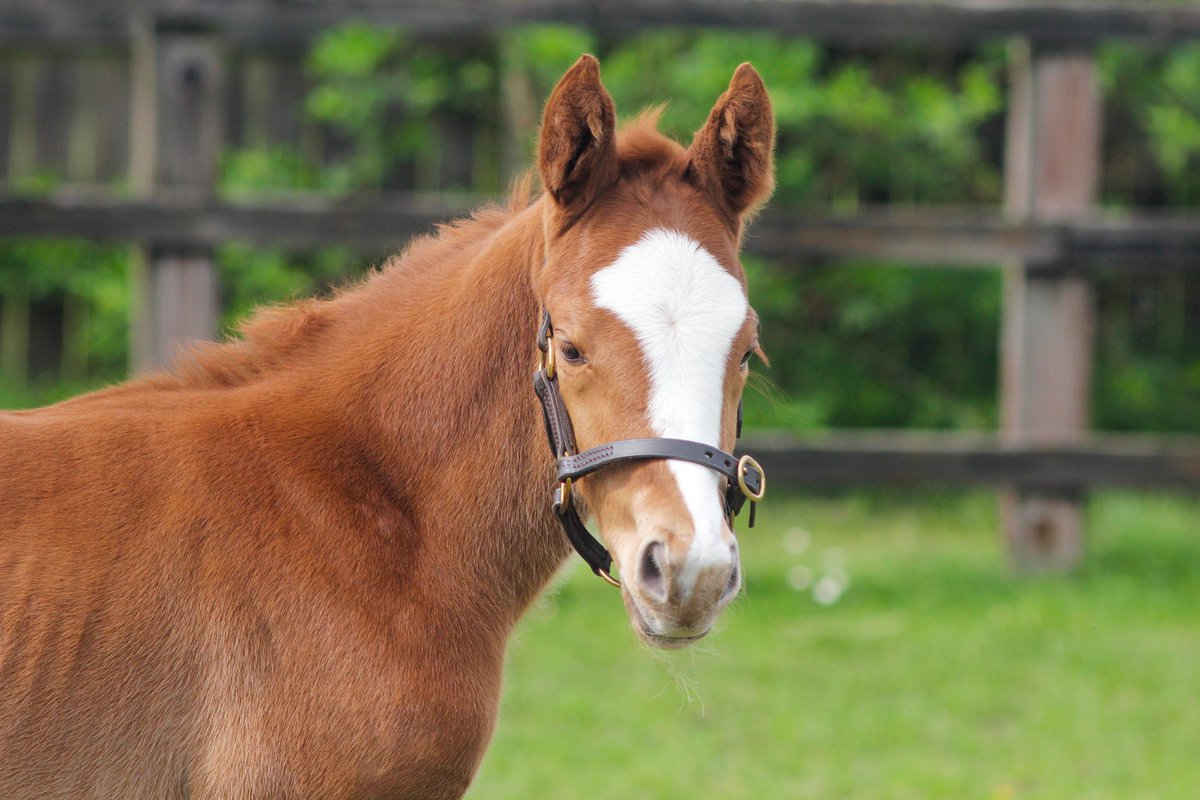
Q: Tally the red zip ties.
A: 0